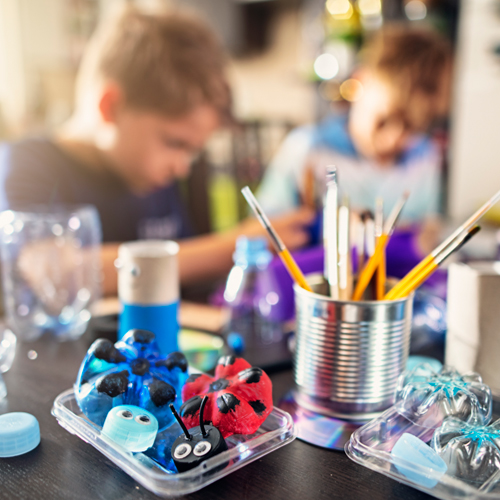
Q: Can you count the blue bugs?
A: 1